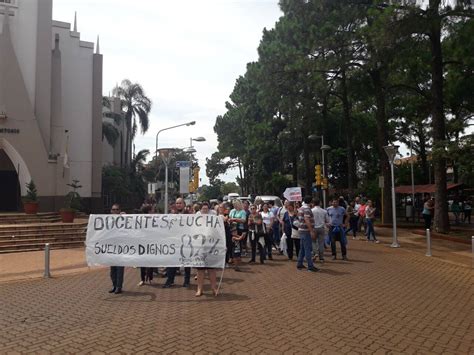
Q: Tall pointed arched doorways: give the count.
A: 1